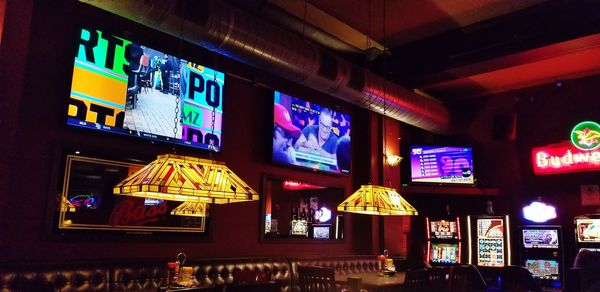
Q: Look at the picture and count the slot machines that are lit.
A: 4